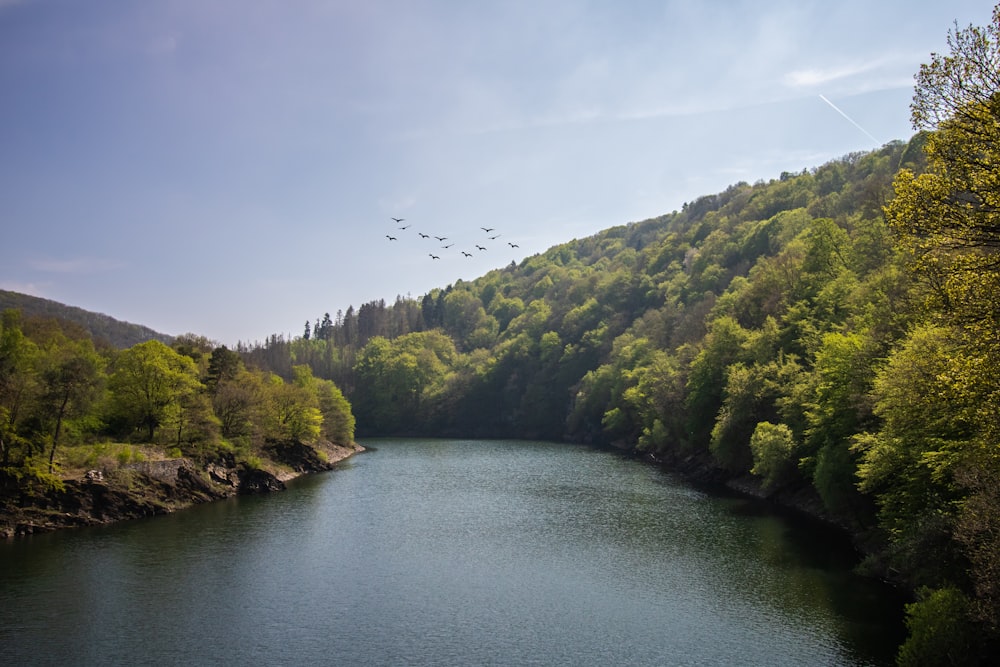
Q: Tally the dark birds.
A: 12